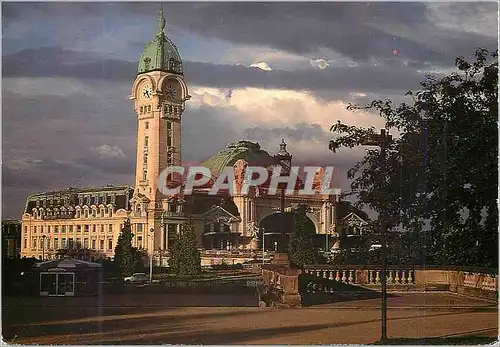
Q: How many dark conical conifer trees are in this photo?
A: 3